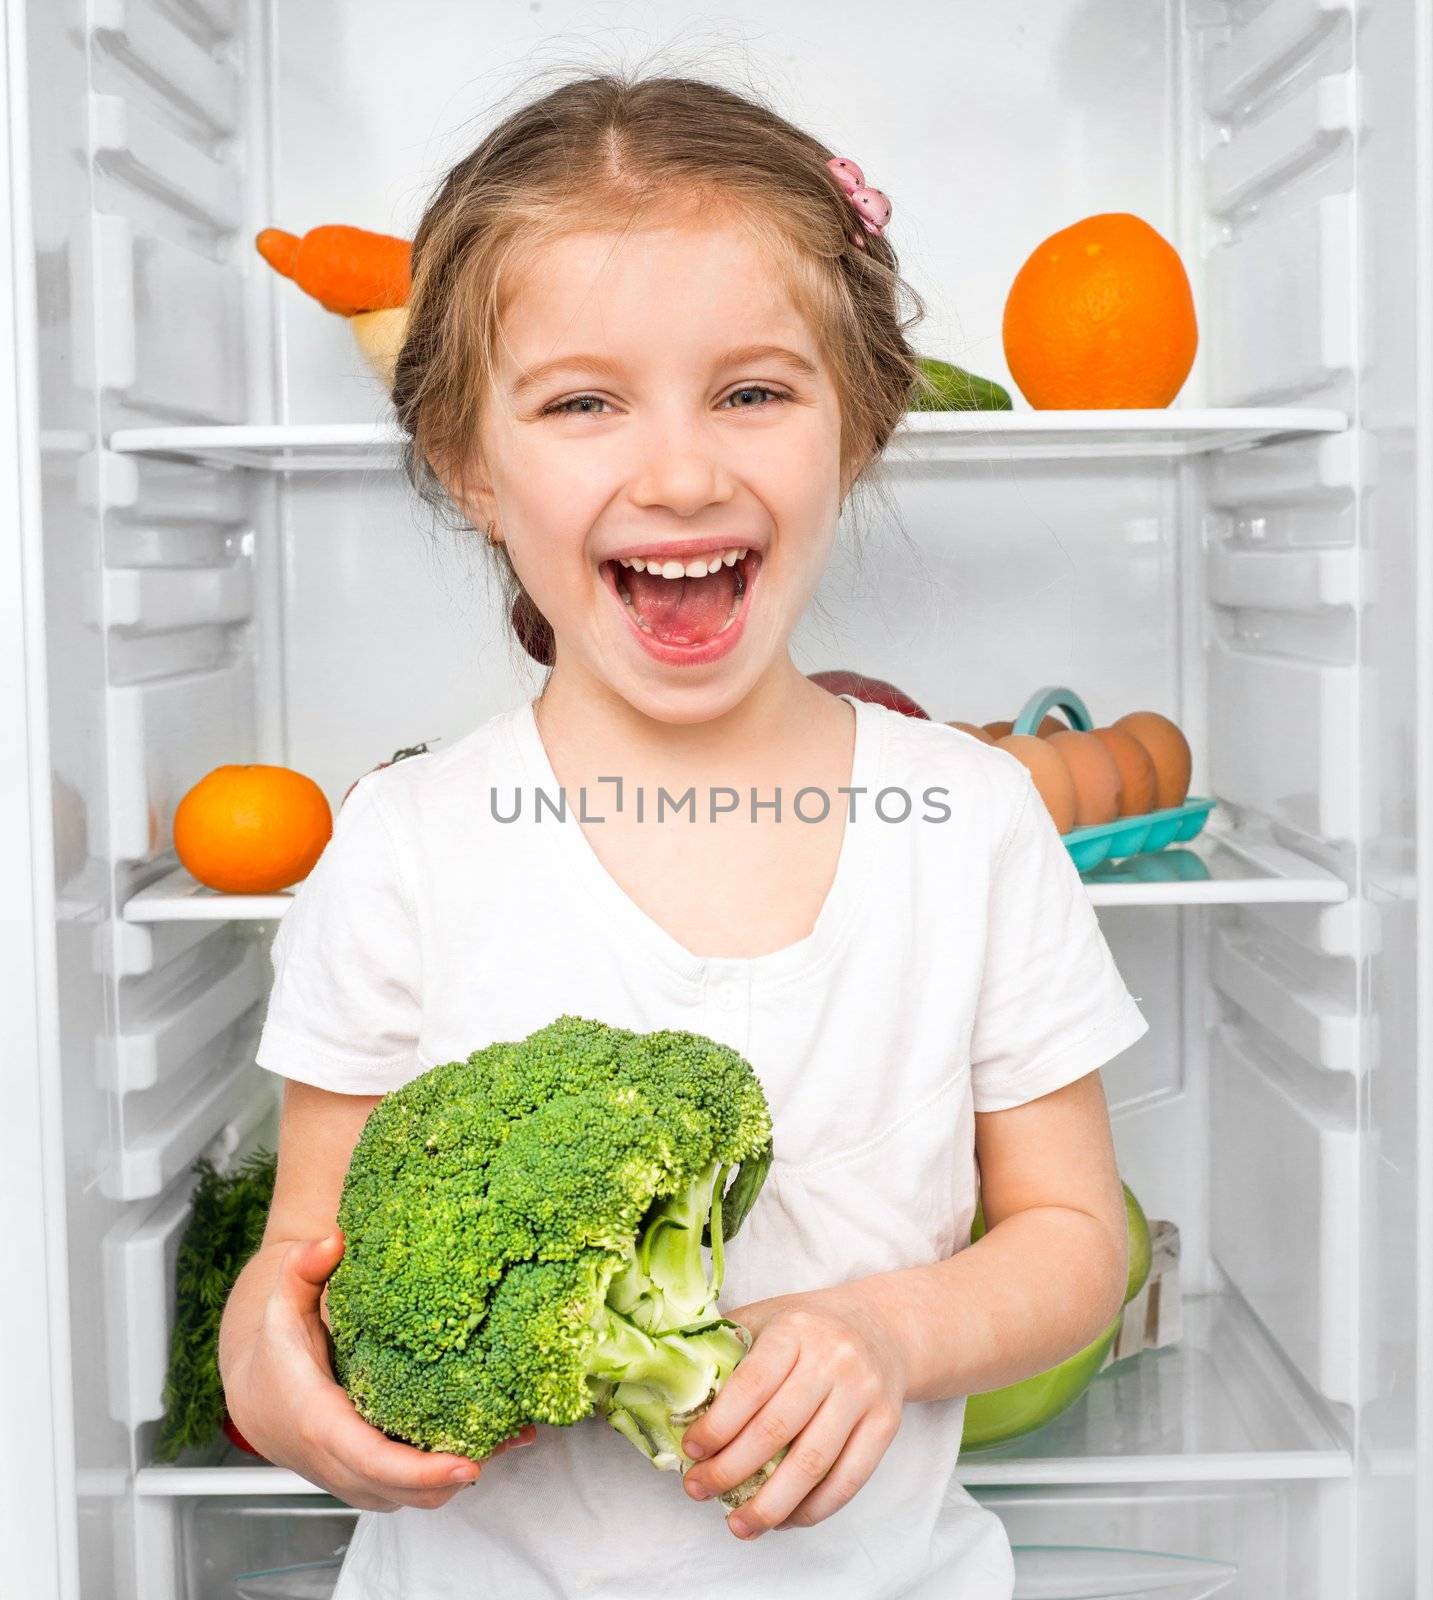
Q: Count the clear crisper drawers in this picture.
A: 1